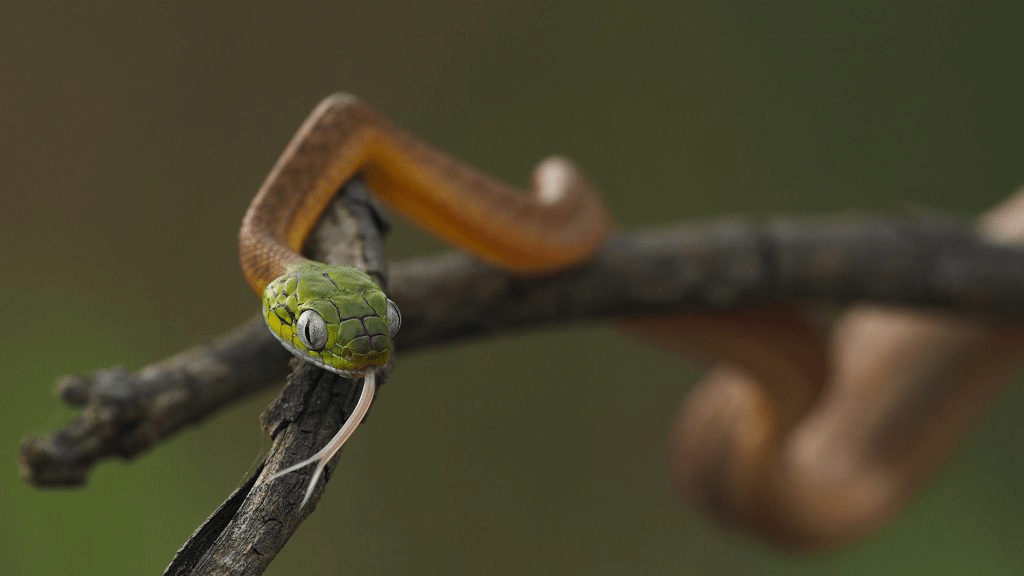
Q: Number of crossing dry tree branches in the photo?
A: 2